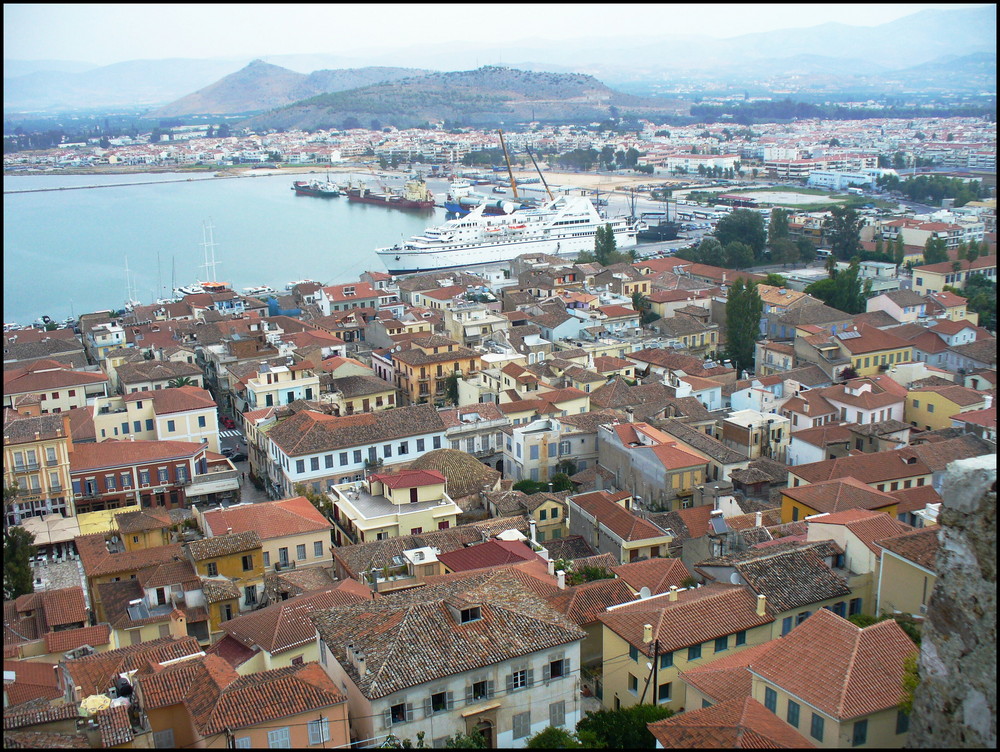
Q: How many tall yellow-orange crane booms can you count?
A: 2